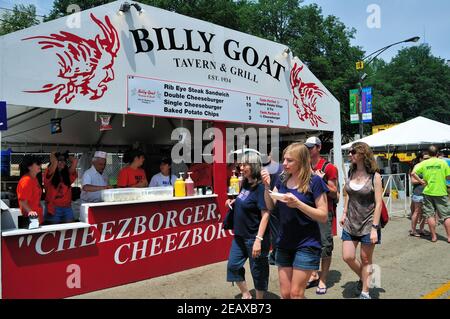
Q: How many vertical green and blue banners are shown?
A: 2